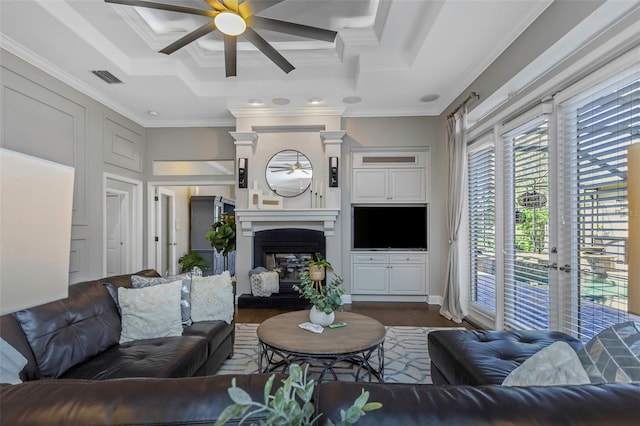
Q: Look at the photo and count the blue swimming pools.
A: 1